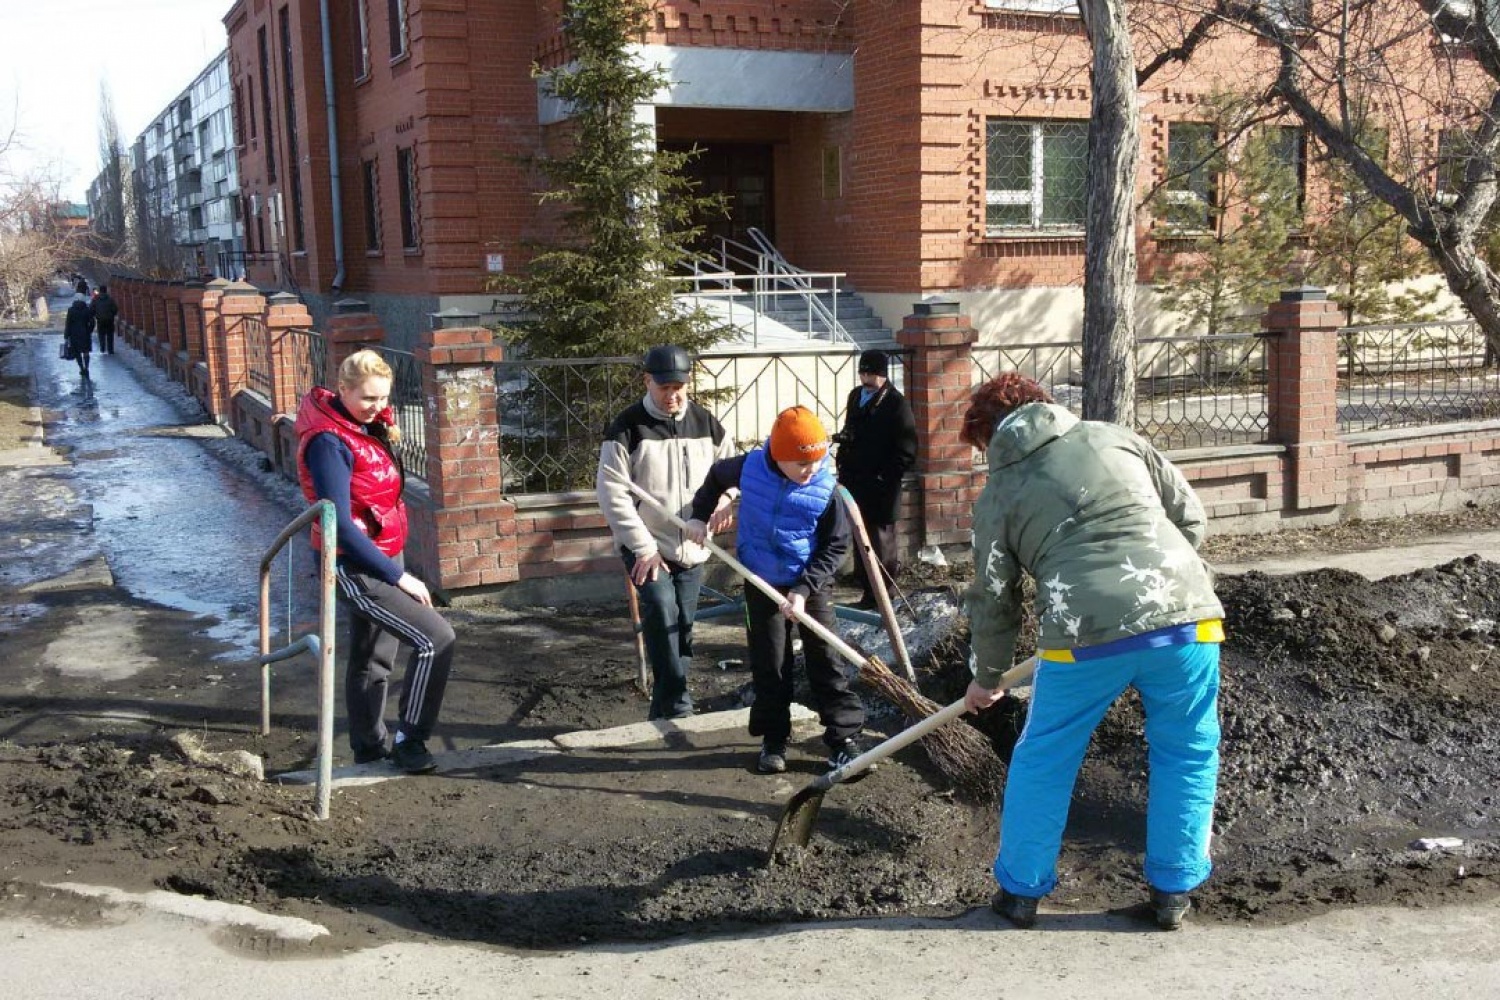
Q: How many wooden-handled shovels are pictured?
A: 1